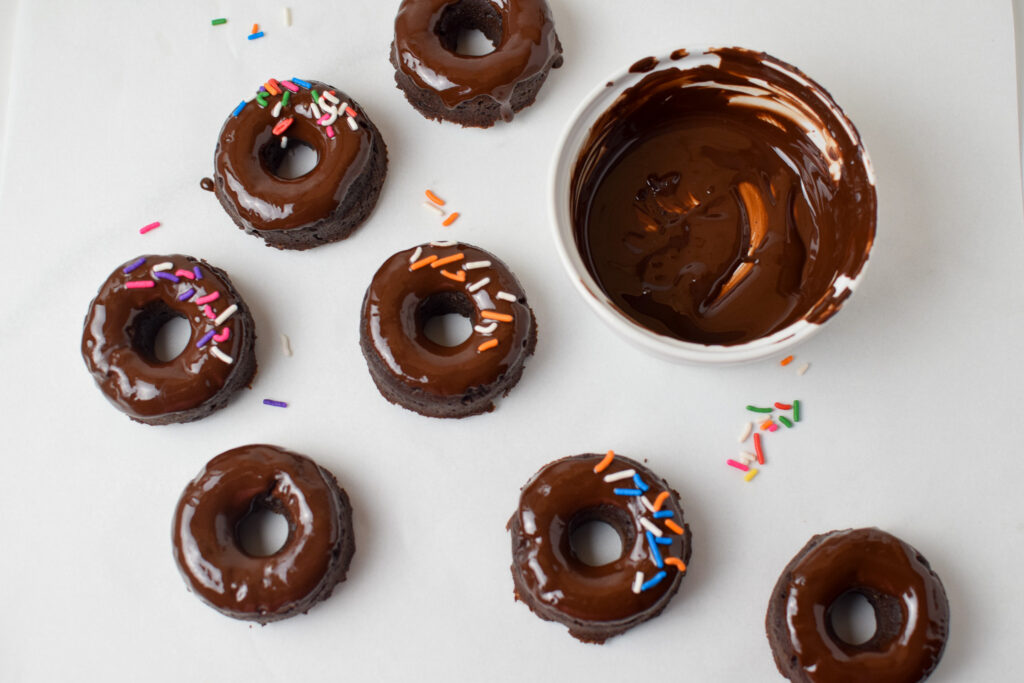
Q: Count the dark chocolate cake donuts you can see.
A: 7